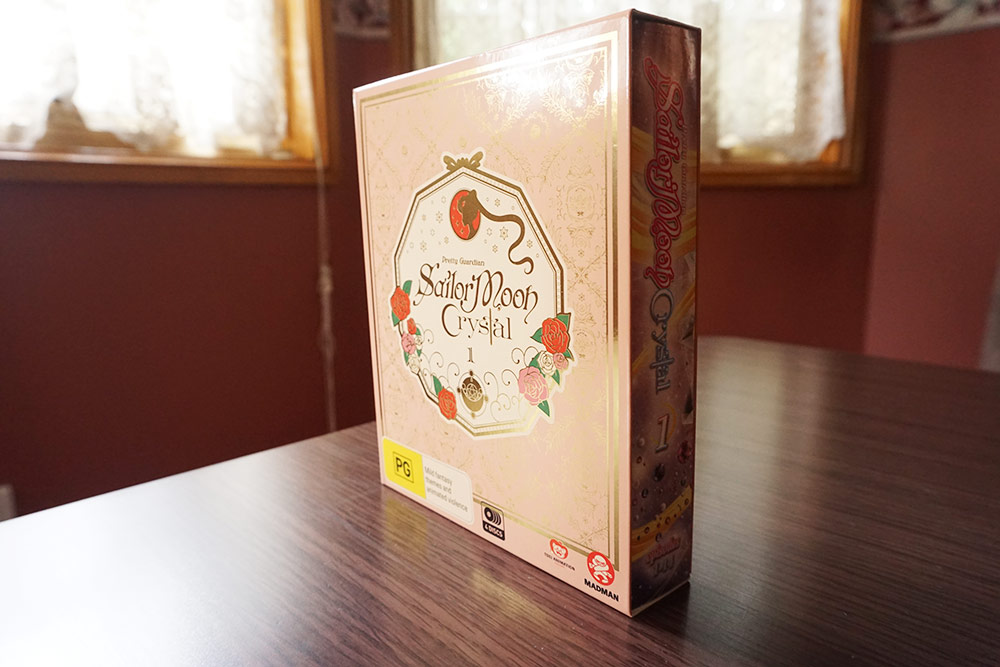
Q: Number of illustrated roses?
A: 10